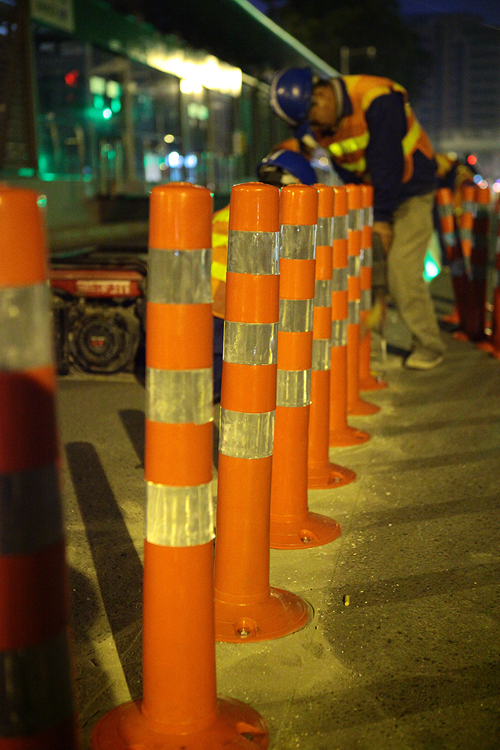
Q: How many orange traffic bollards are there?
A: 12